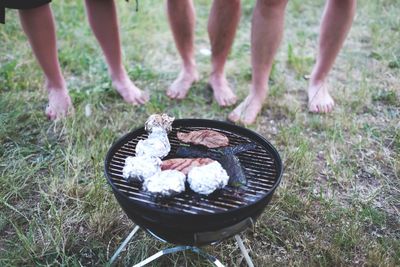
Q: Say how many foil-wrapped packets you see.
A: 5